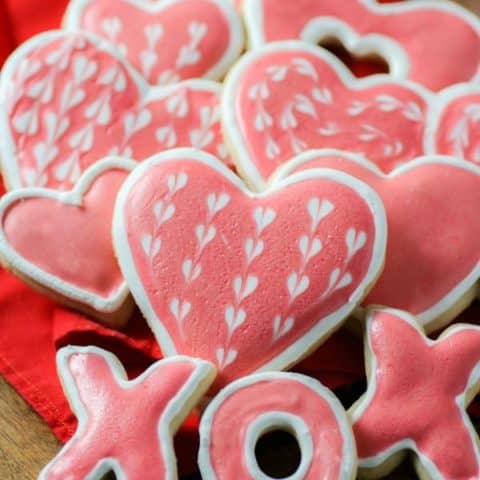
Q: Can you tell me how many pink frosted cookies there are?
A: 11